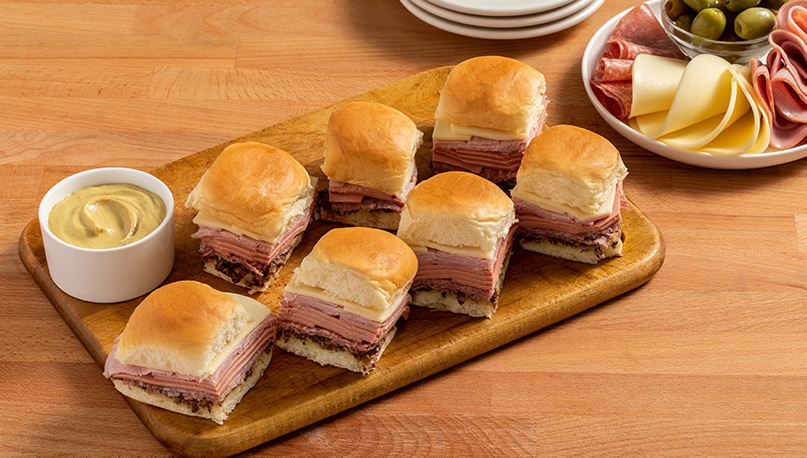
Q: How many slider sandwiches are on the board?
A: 7